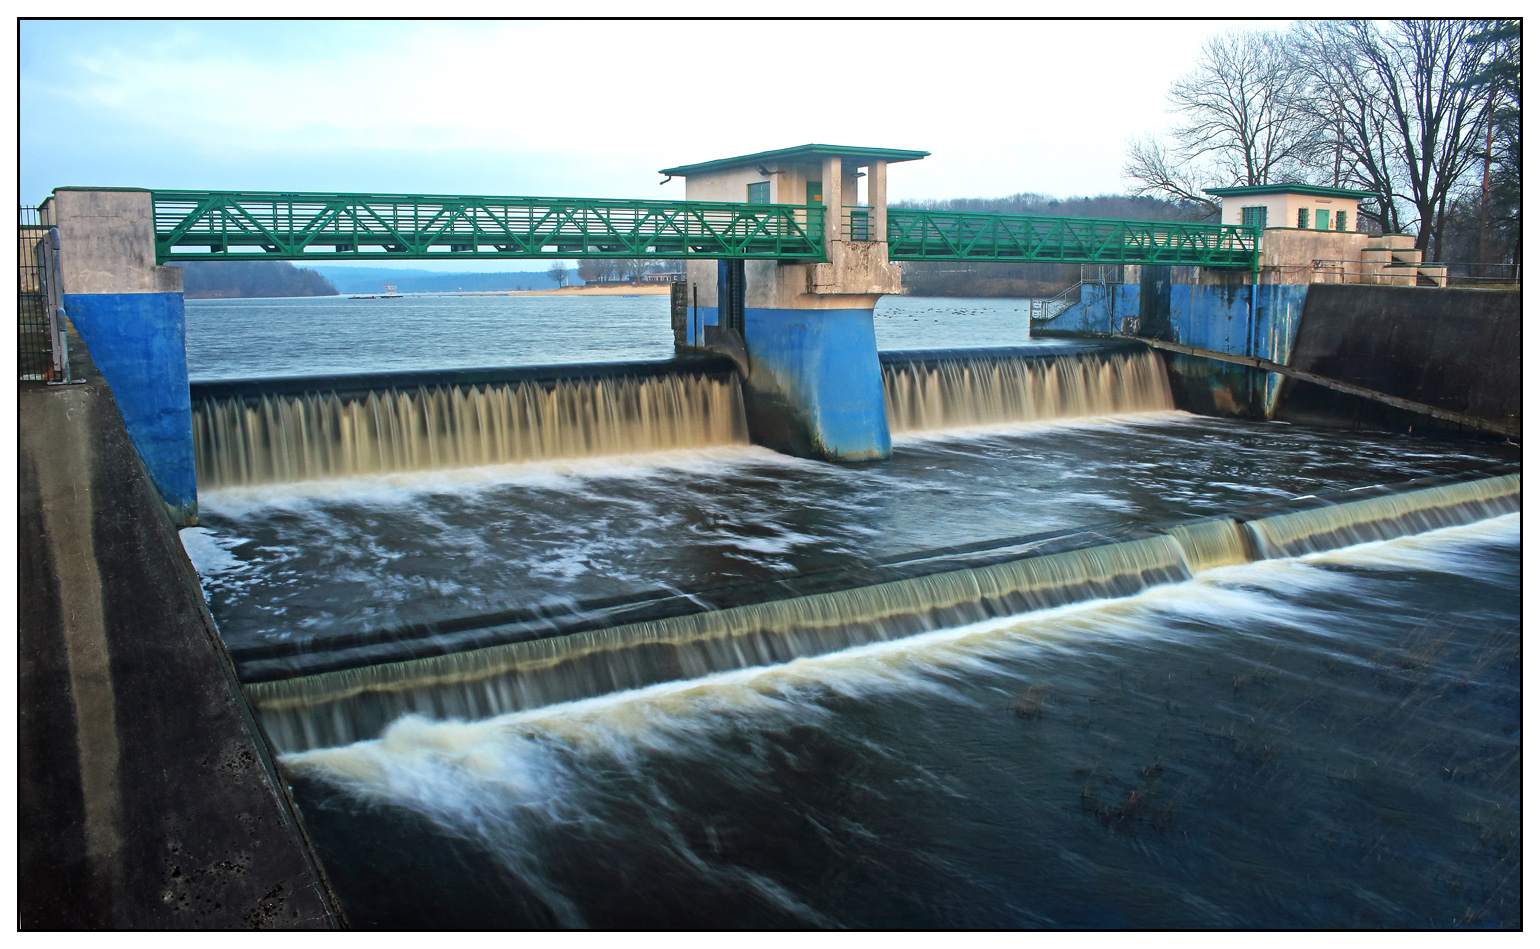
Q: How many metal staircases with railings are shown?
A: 1